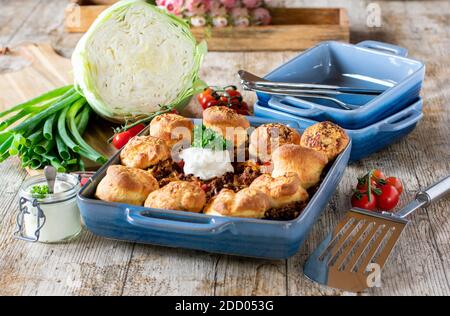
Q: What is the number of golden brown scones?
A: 10